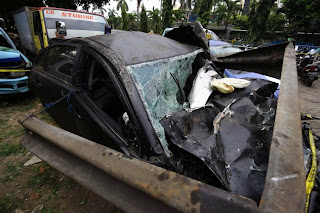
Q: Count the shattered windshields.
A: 1